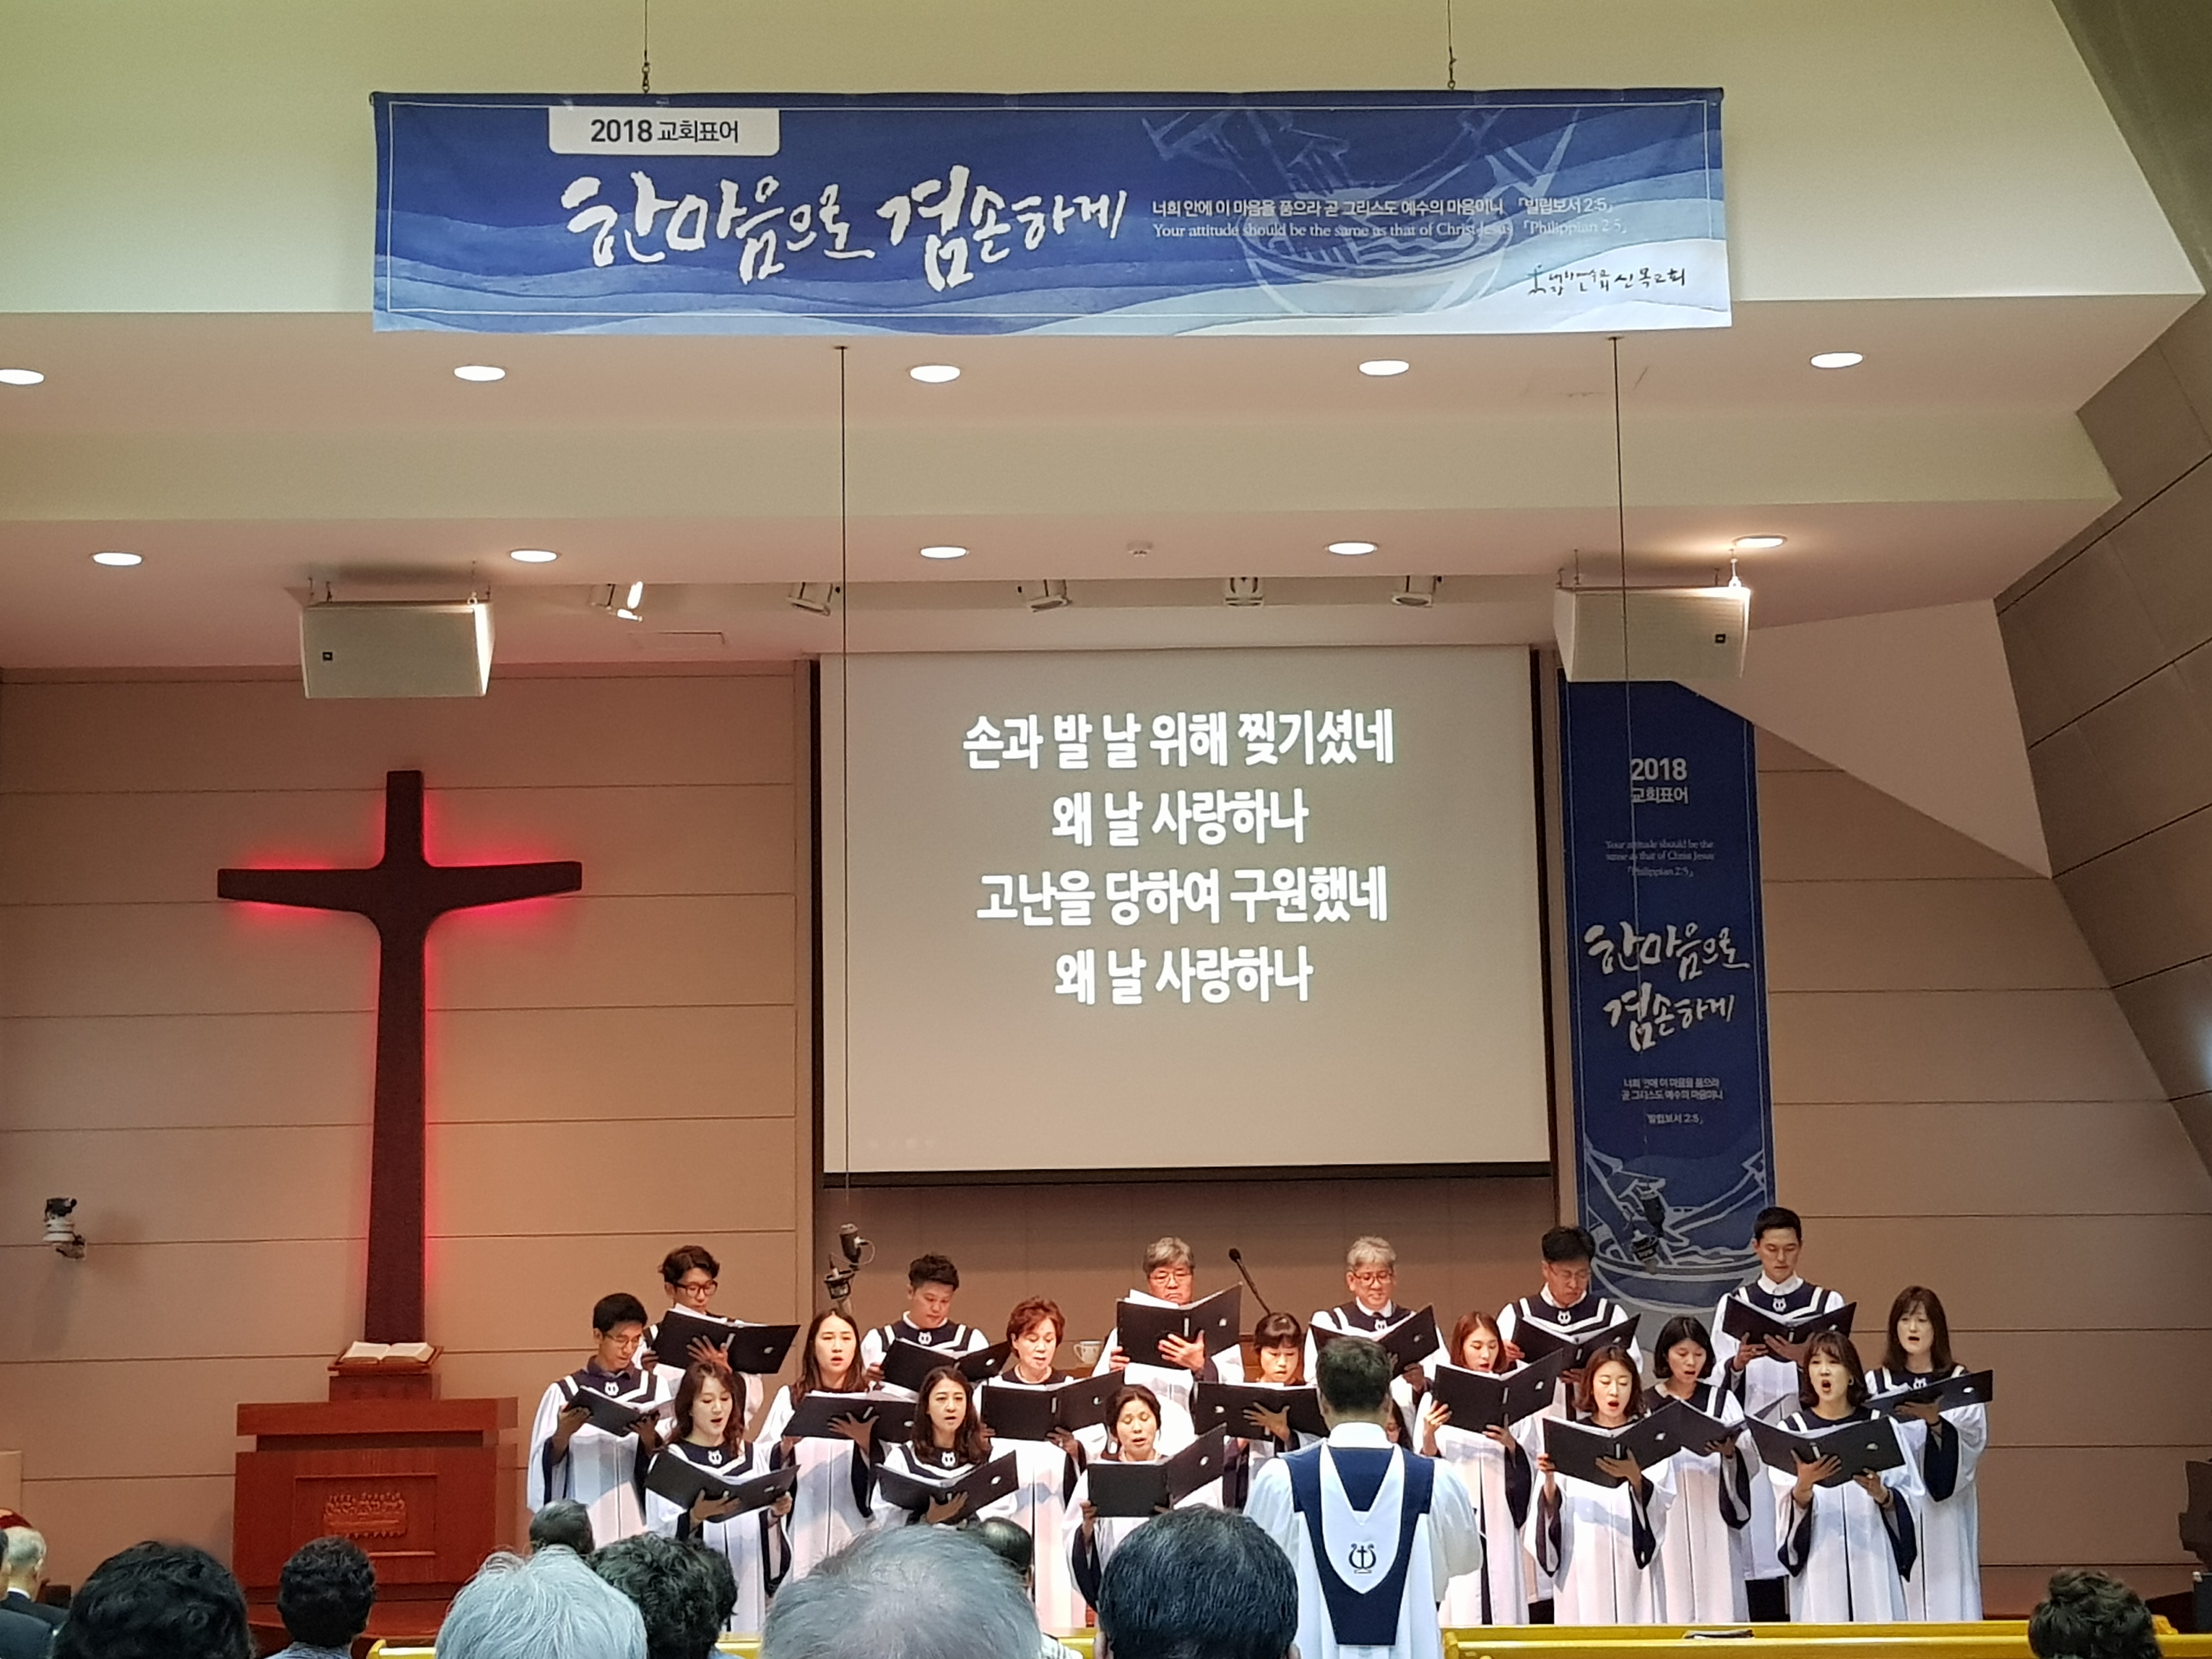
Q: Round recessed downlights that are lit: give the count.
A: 10